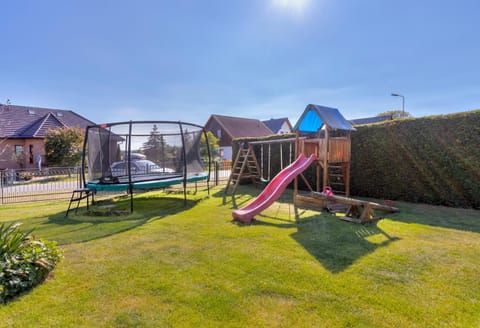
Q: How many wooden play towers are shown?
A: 1